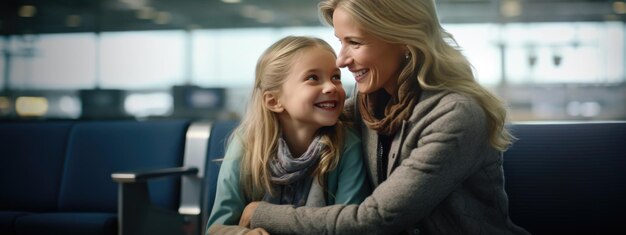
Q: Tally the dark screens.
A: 2